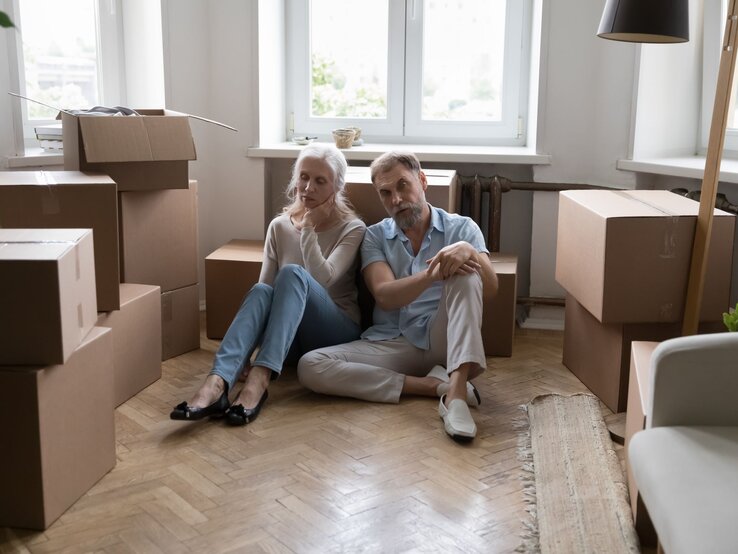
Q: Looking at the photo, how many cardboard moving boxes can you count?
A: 13